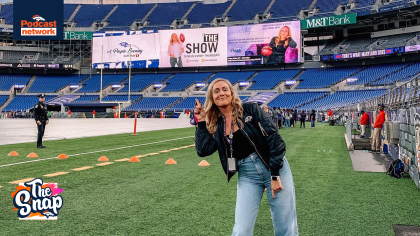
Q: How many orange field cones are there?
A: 7